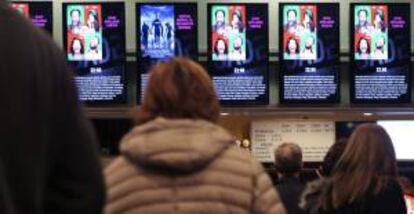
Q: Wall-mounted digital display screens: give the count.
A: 6